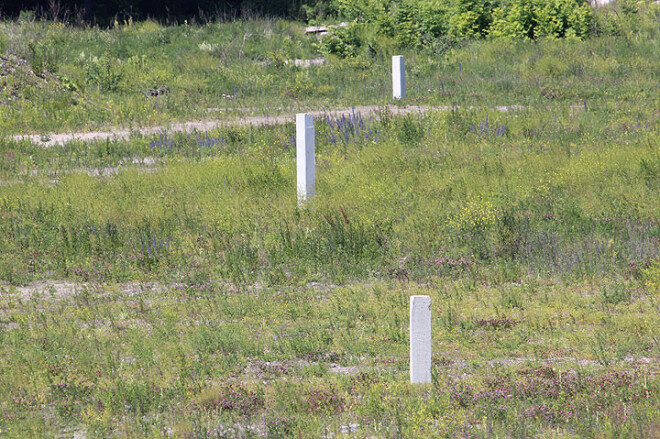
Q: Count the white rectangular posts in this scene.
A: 3